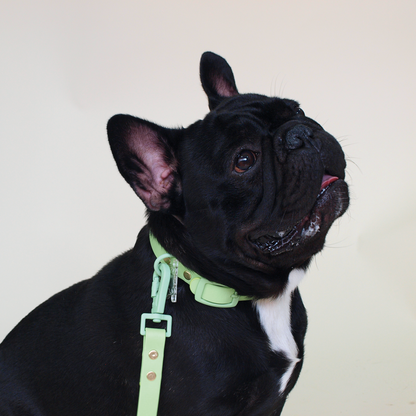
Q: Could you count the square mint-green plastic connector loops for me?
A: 1